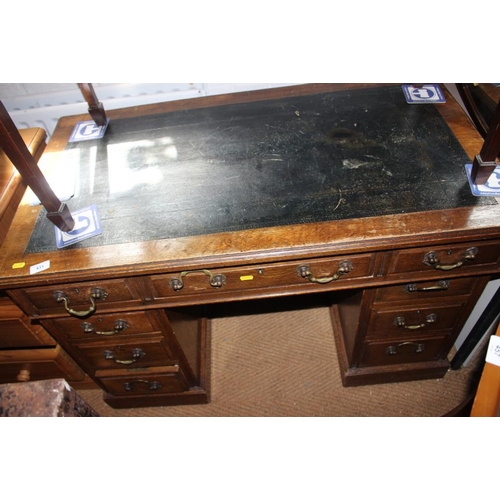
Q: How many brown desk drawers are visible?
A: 9